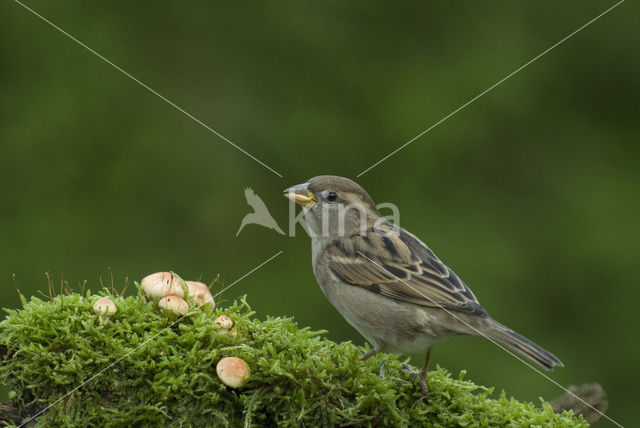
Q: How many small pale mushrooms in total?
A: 6